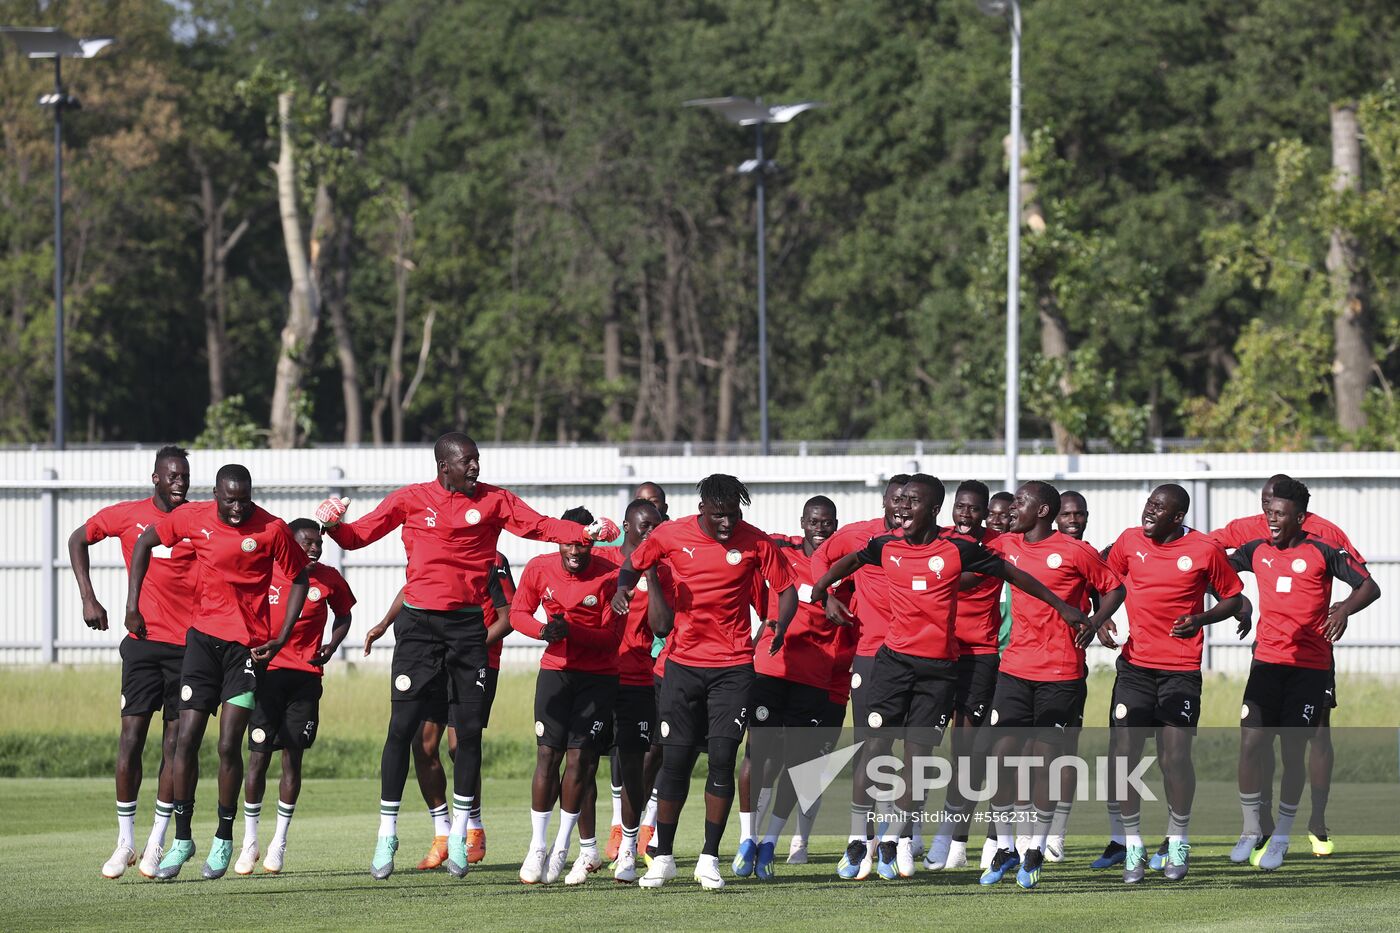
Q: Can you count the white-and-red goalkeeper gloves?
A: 2